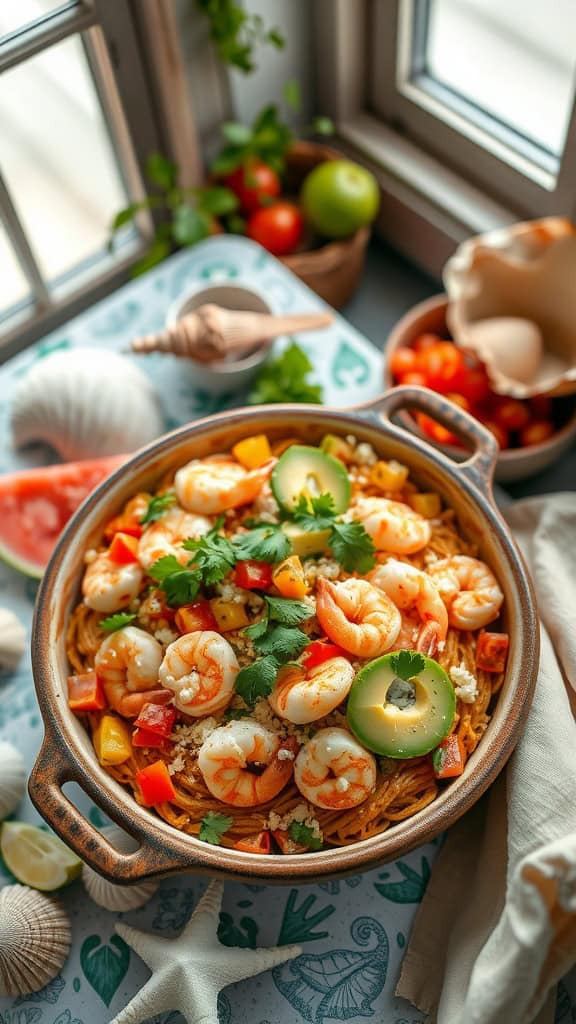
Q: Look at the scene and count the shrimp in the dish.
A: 12